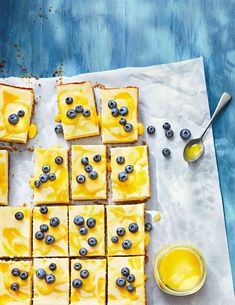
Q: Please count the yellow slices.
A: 15